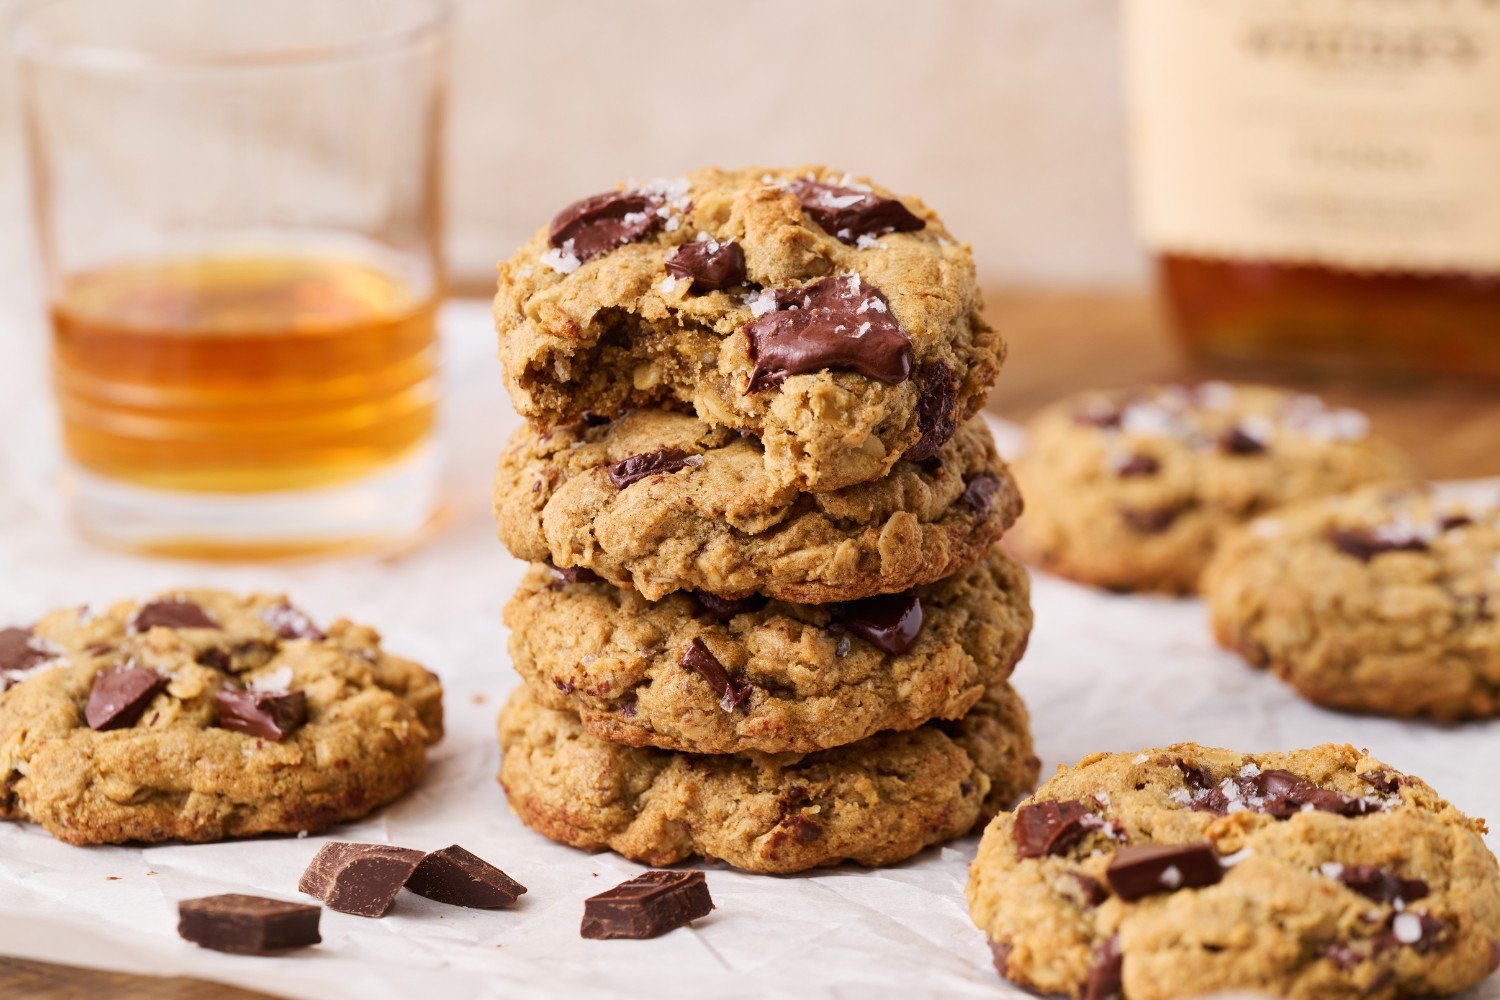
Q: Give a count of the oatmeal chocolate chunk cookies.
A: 8